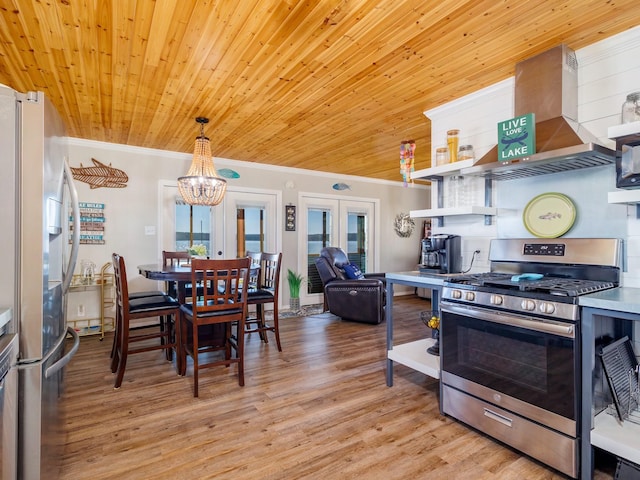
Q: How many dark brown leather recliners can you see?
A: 1